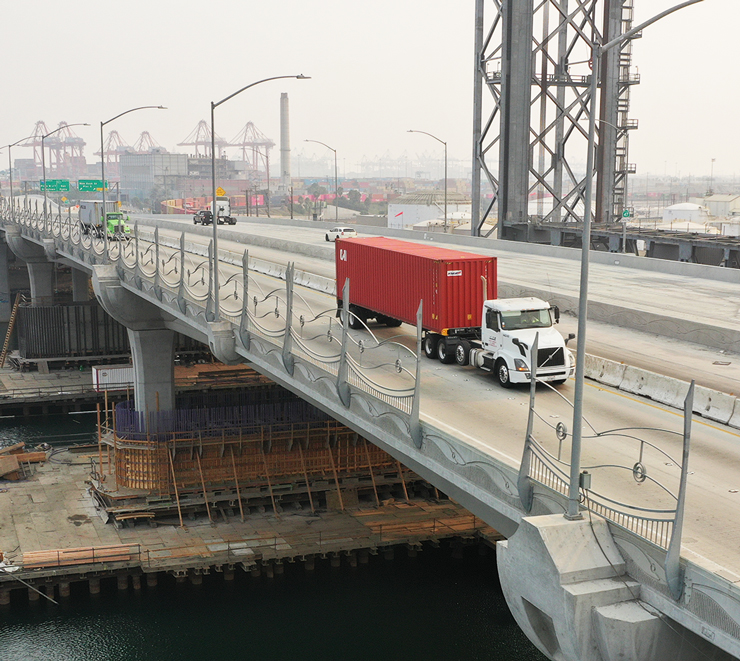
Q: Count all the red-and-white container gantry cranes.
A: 6